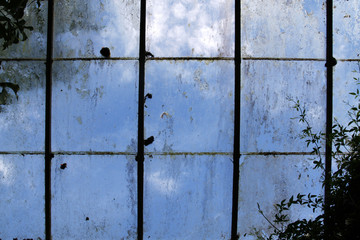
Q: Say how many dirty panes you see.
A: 15